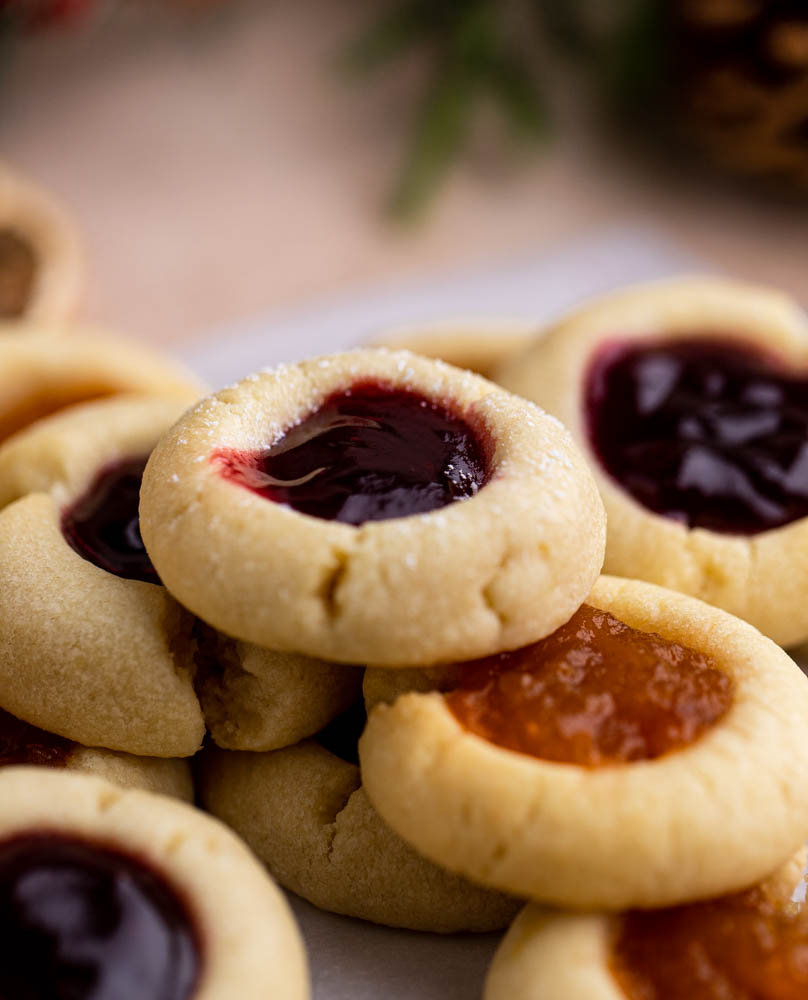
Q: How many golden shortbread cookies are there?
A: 11